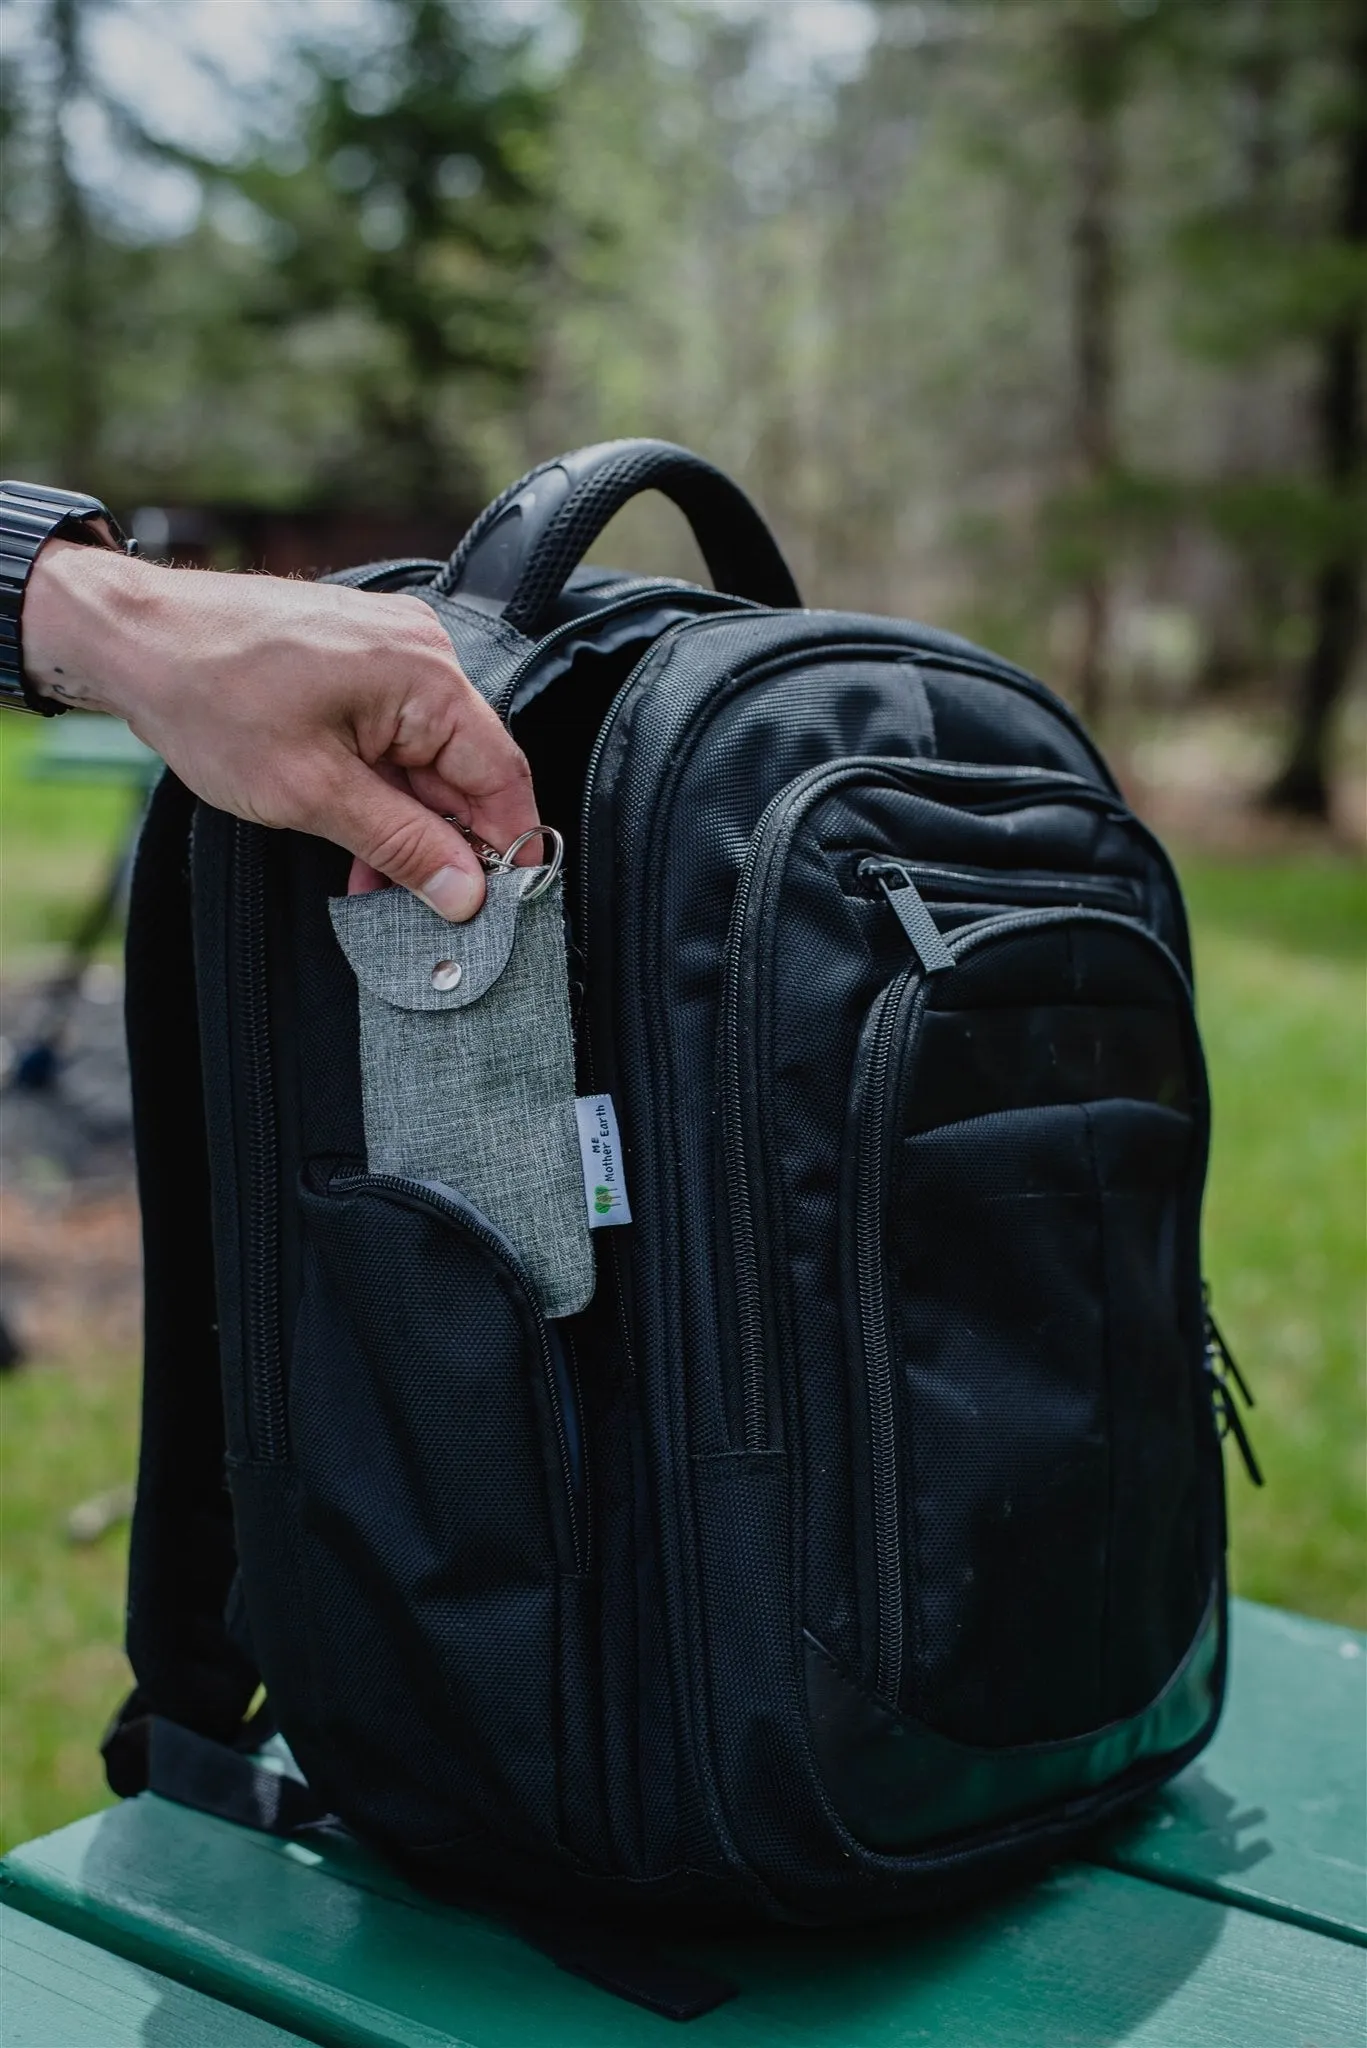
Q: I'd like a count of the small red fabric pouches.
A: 0